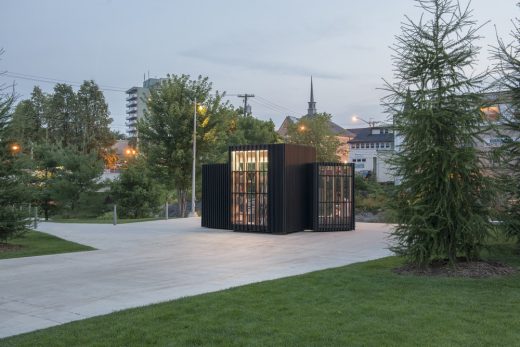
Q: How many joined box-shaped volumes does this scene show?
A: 3